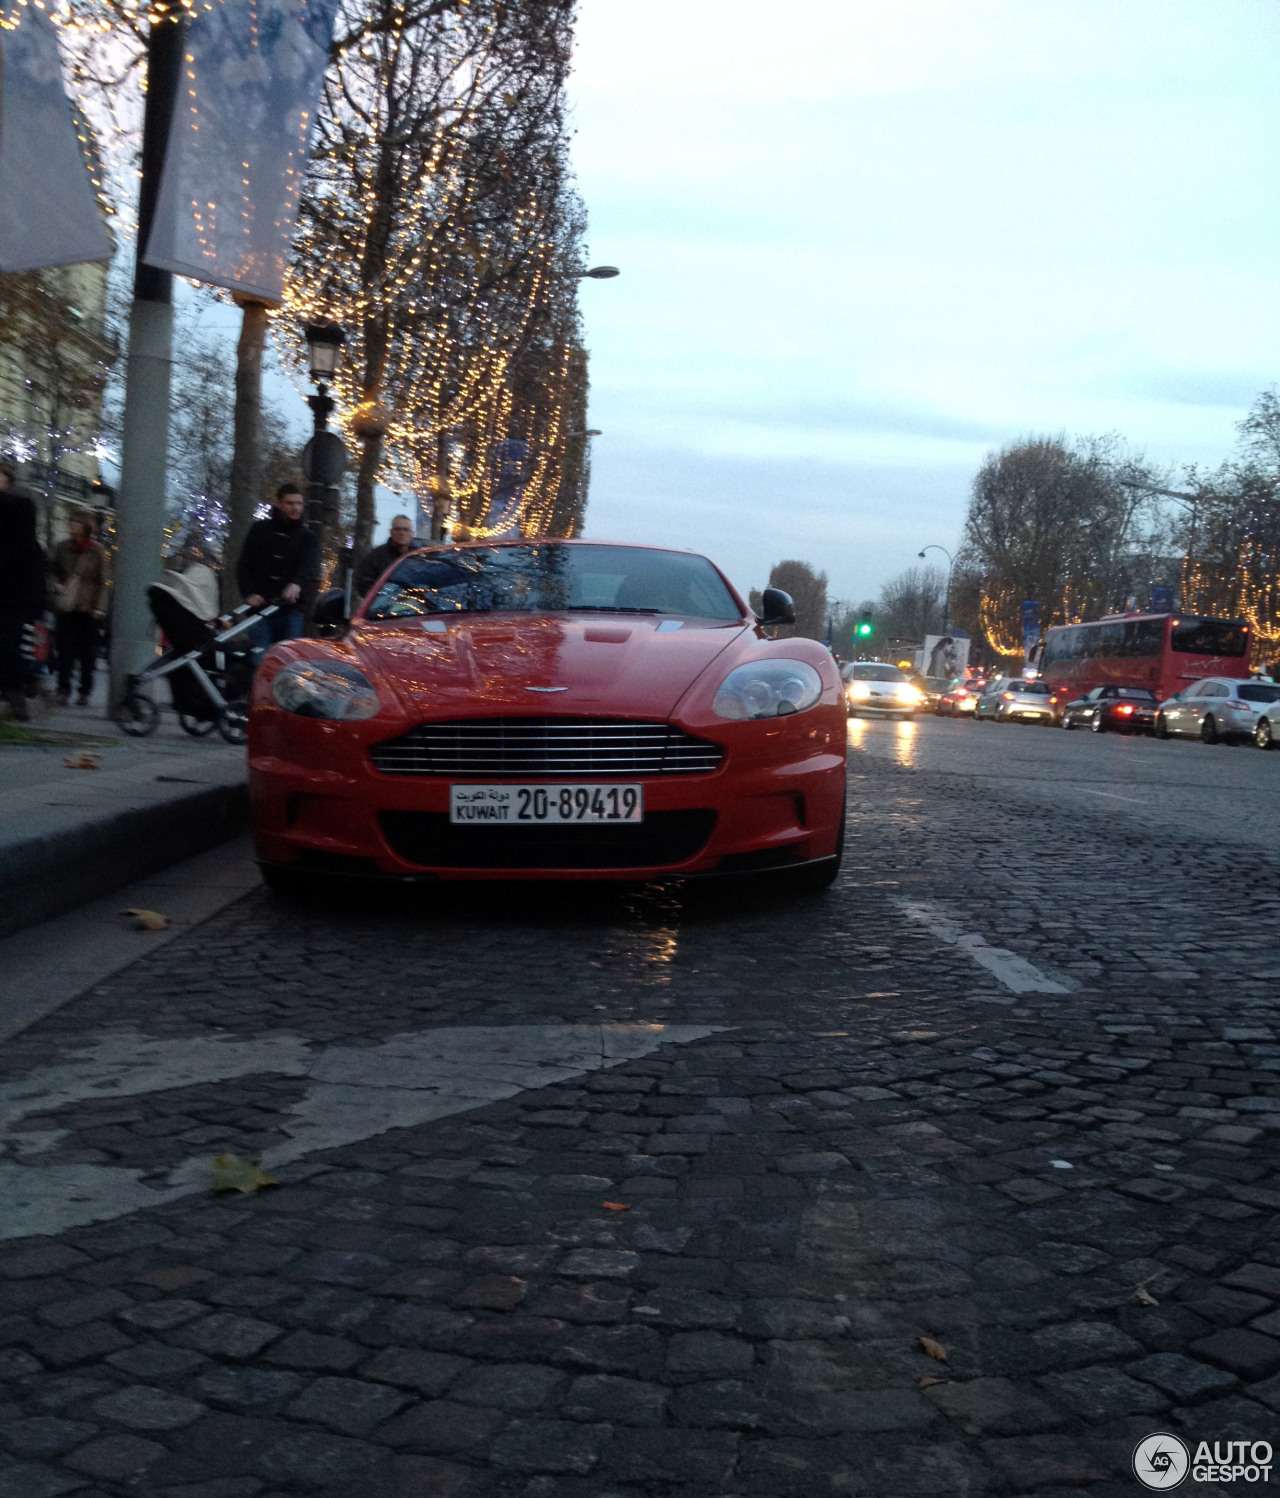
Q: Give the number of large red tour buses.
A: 1